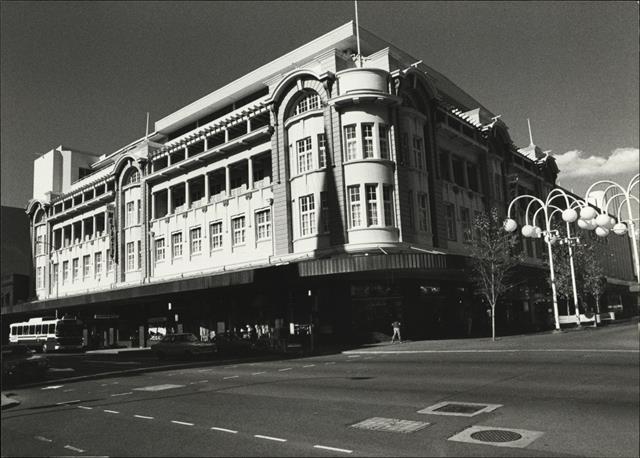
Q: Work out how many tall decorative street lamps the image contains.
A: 3